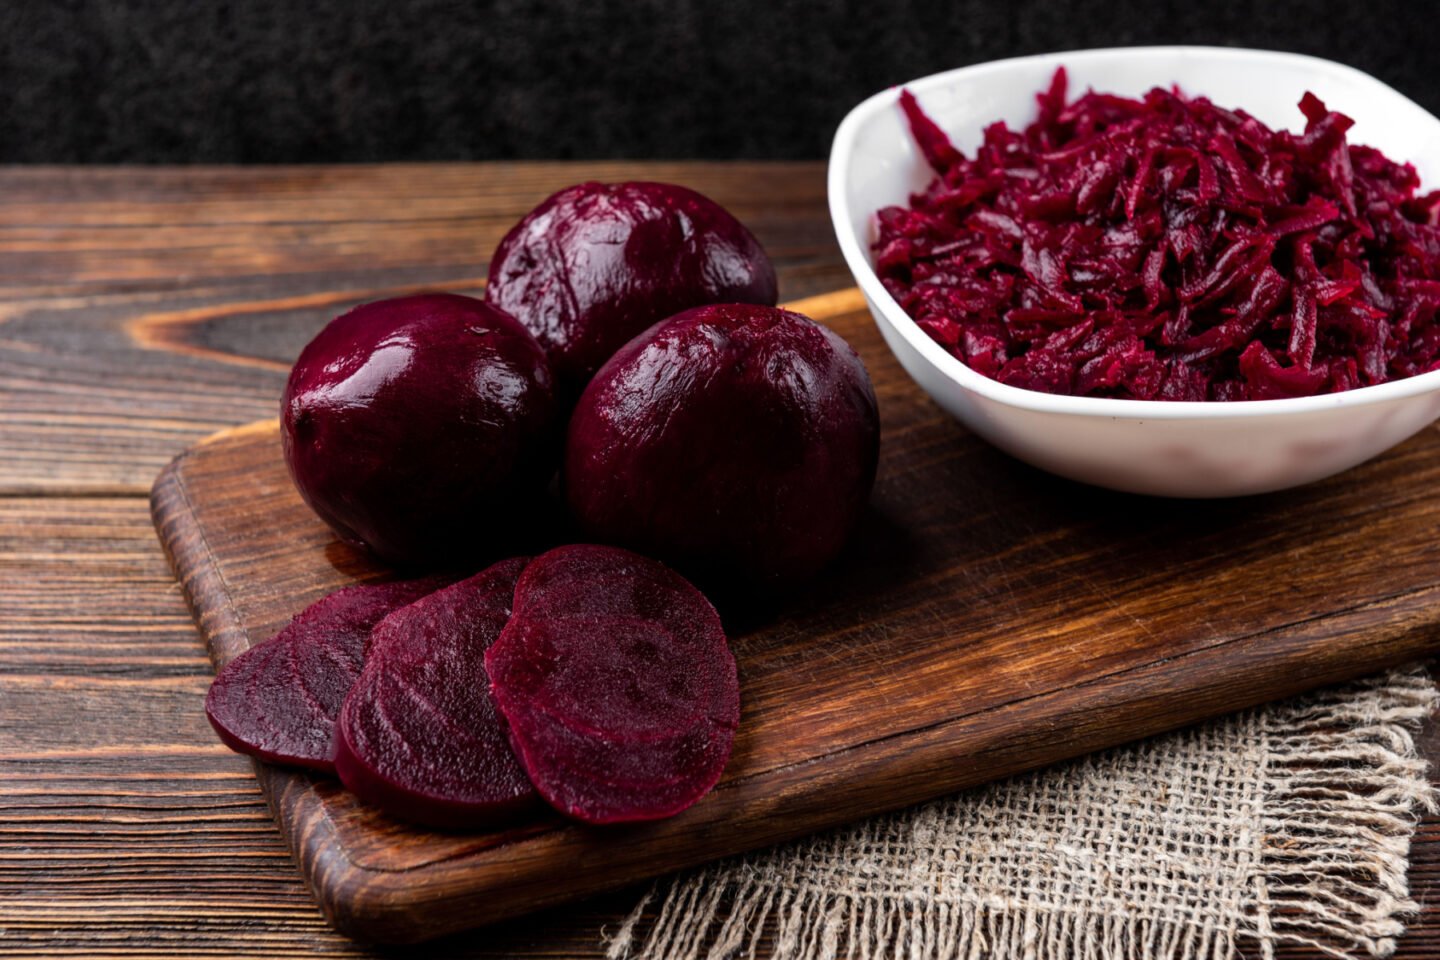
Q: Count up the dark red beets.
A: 3